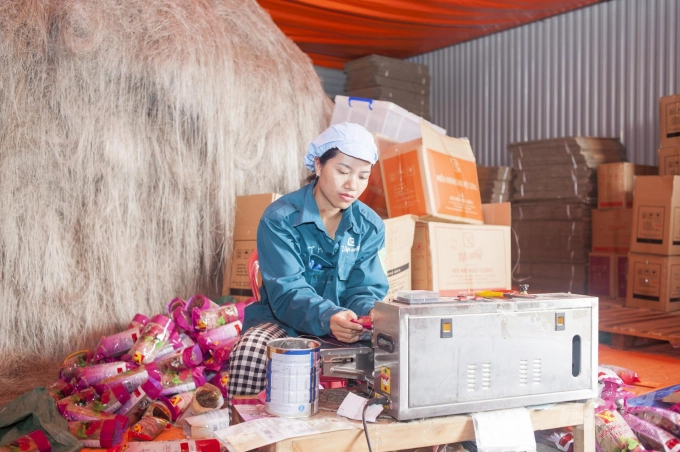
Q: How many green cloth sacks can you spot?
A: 1